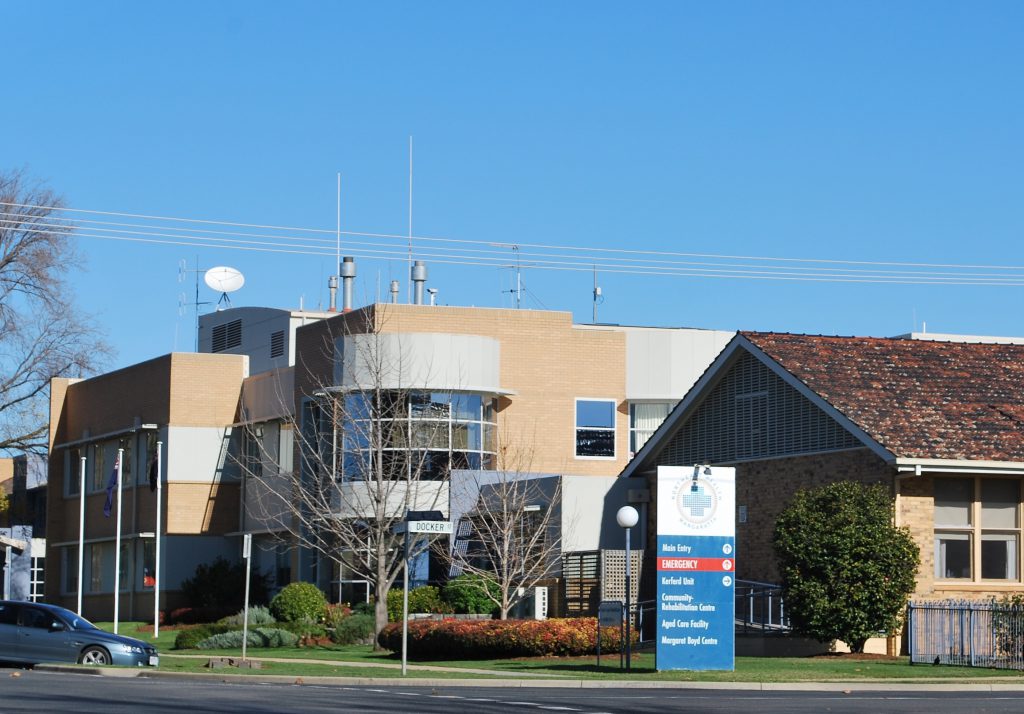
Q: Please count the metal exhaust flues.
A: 4